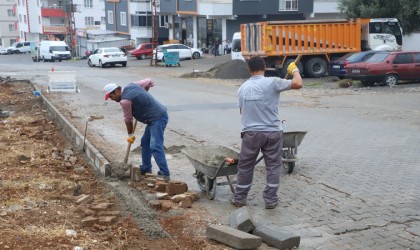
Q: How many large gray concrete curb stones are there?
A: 3